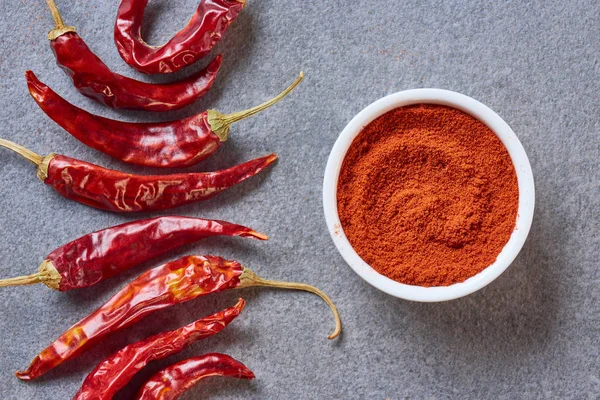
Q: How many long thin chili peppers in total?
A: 8